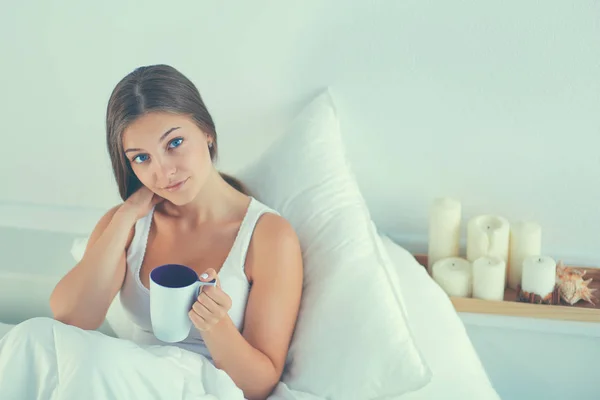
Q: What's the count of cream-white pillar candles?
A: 6